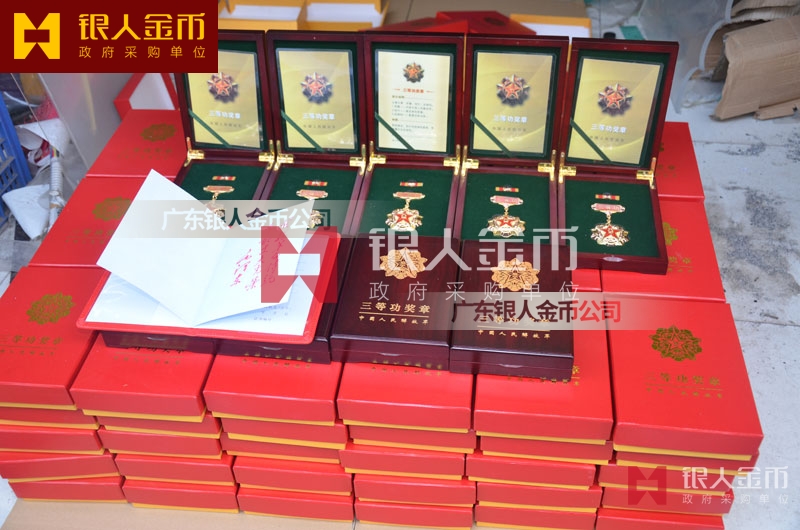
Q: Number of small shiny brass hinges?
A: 10